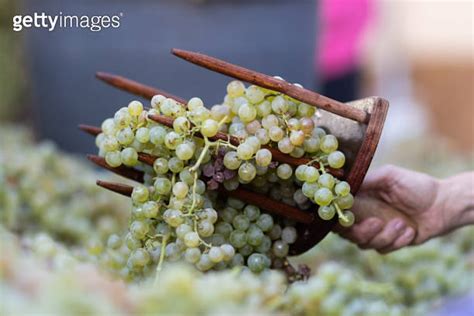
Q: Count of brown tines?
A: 6